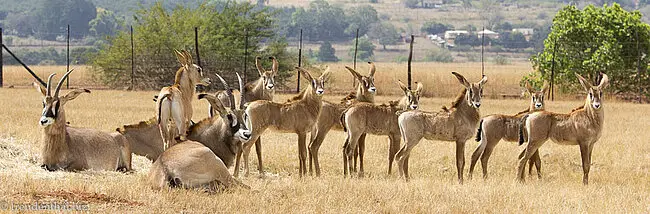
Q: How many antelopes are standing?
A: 8